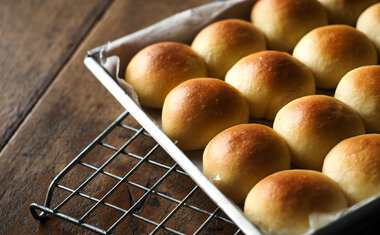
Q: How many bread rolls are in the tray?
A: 13